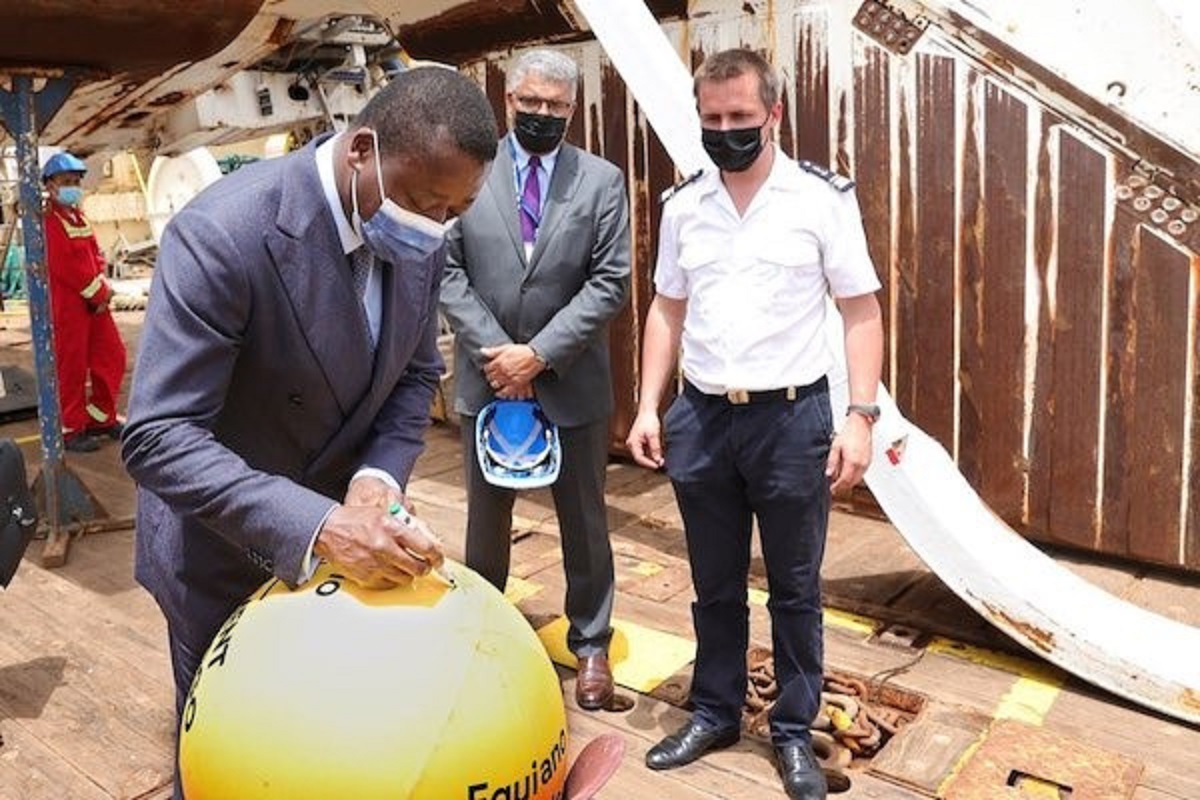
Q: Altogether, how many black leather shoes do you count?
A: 2